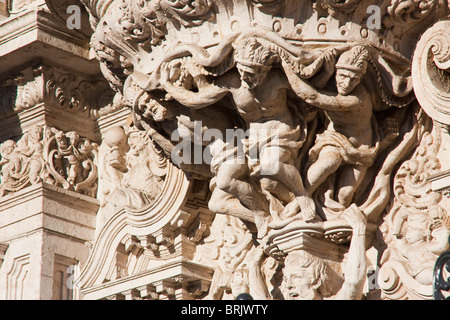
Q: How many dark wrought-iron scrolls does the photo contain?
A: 1